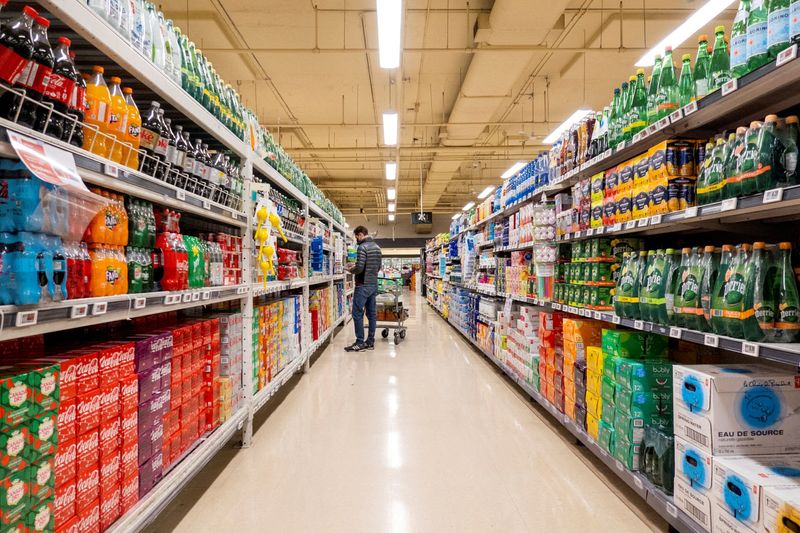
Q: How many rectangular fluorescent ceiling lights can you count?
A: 12